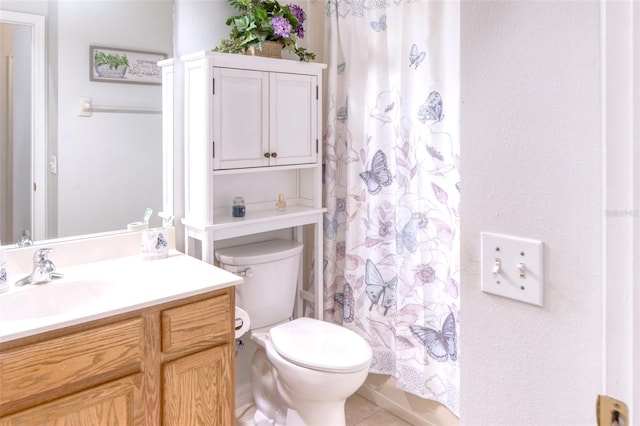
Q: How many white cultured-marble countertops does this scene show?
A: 1